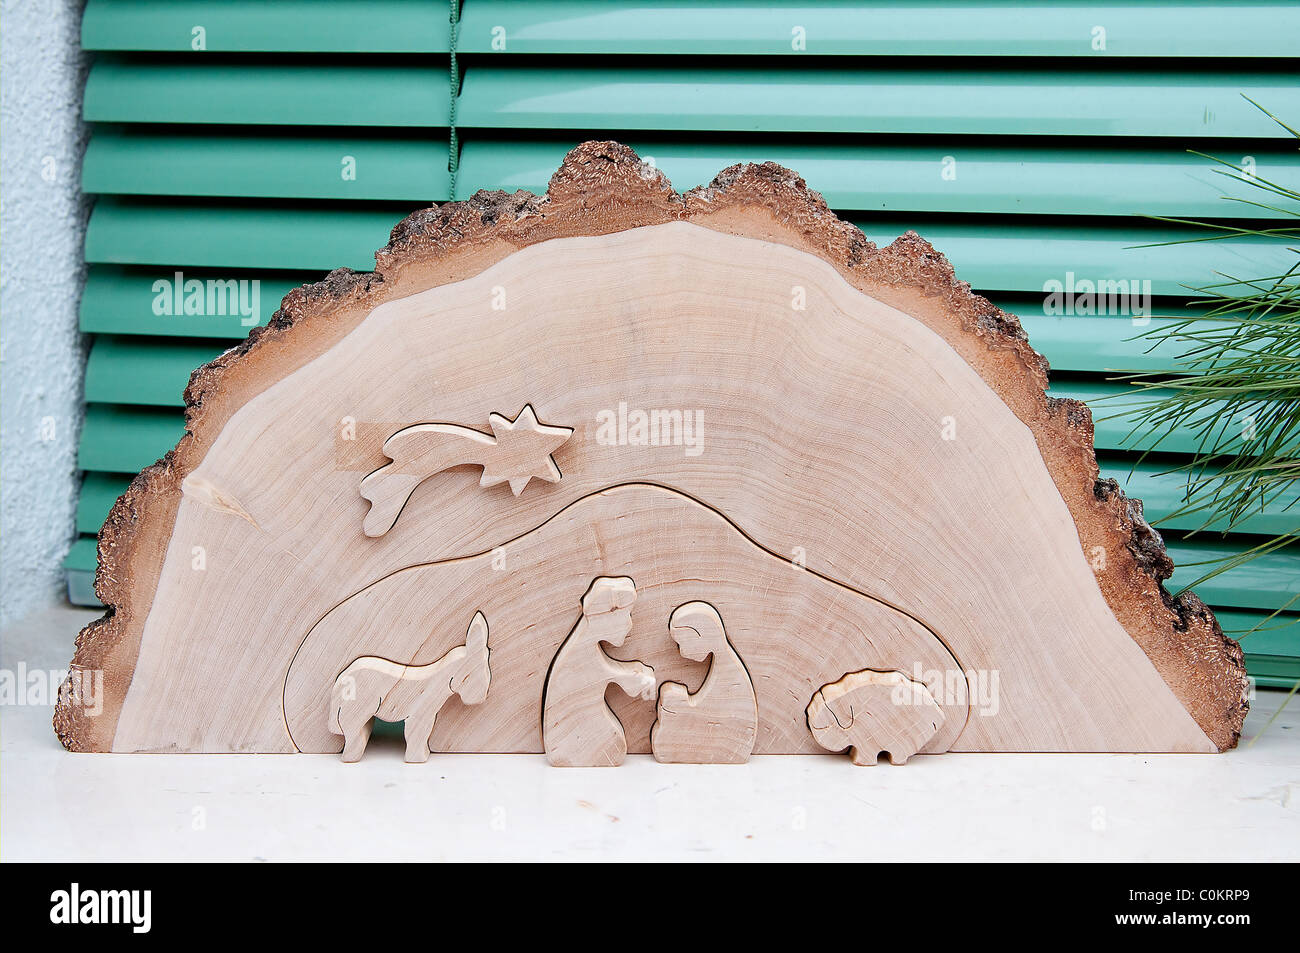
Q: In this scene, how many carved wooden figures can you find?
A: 5